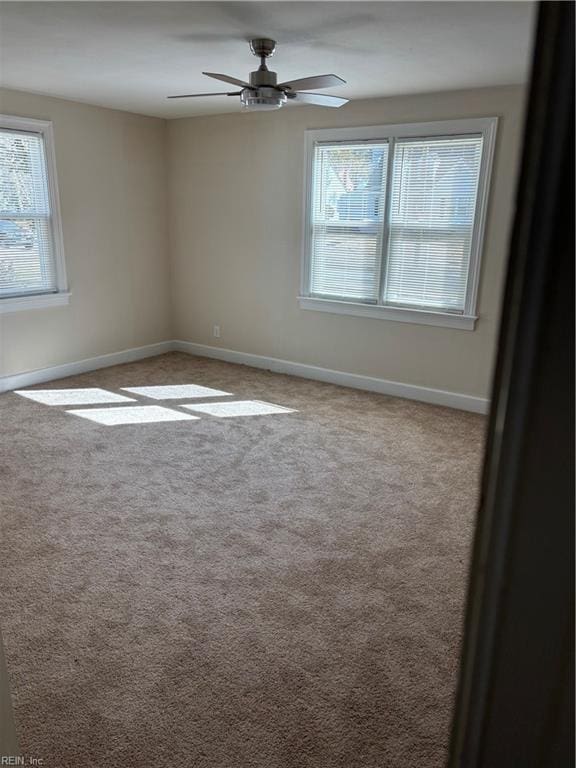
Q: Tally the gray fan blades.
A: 4